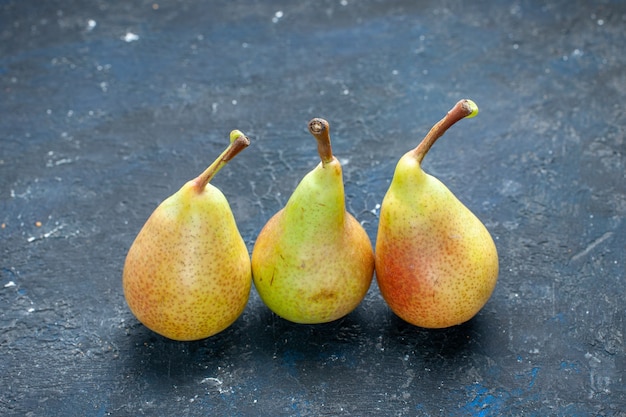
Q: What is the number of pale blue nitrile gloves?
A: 0